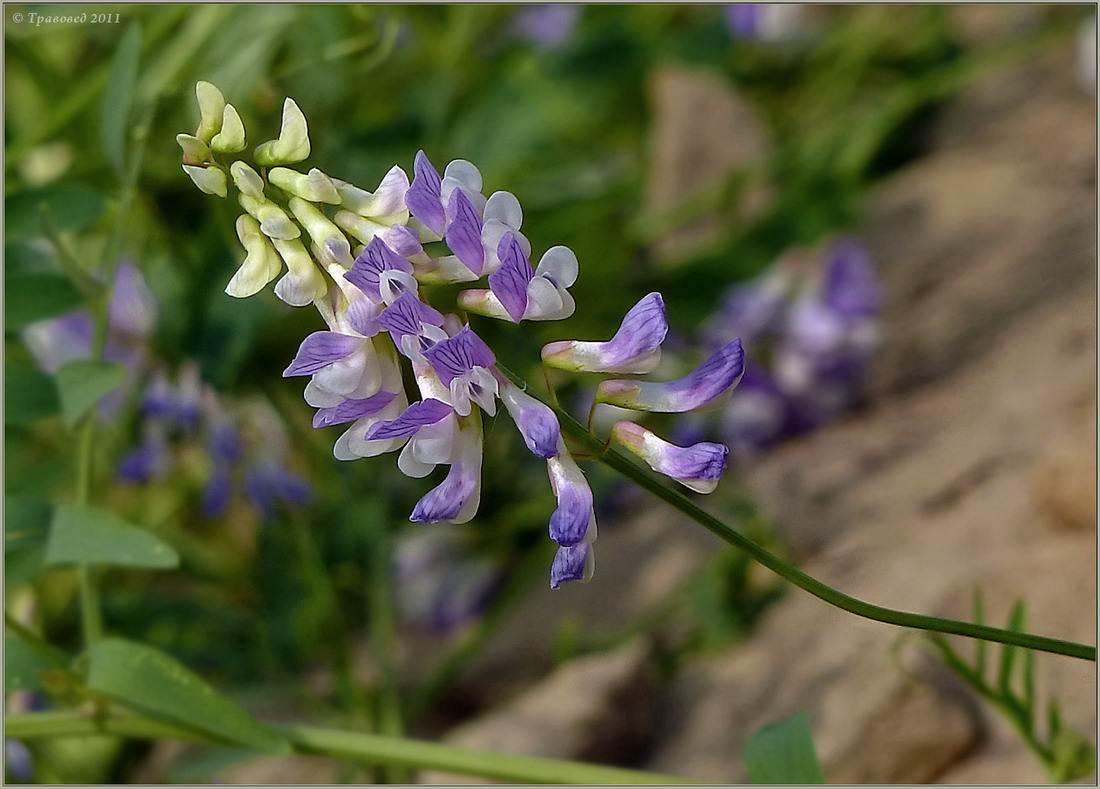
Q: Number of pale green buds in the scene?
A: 11